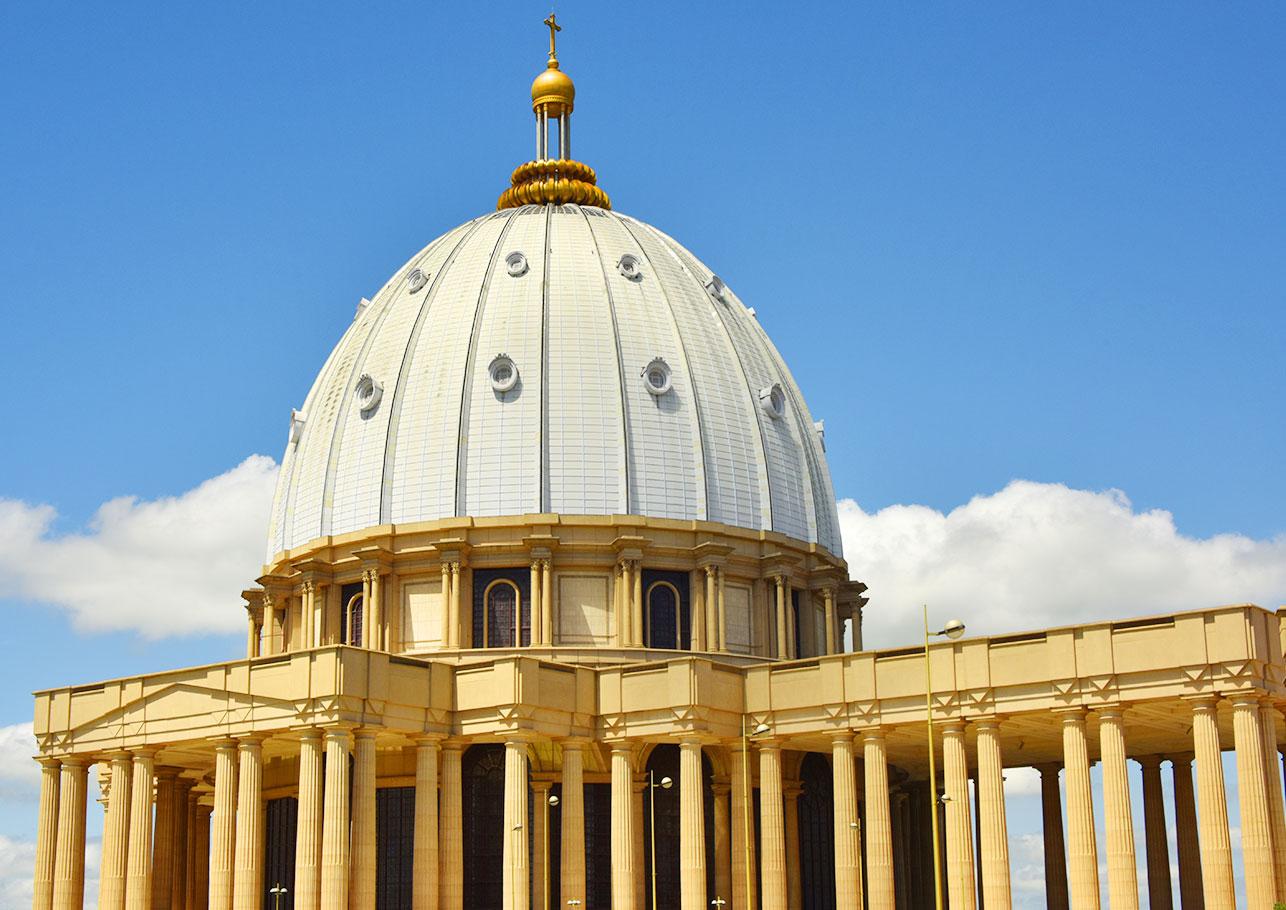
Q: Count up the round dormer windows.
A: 12